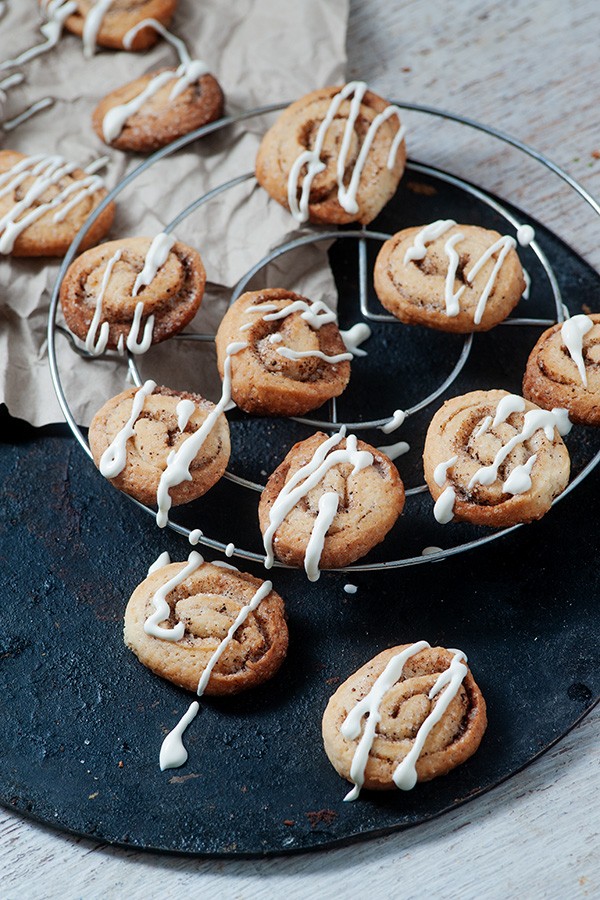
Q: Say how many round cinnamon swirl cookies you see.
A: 13